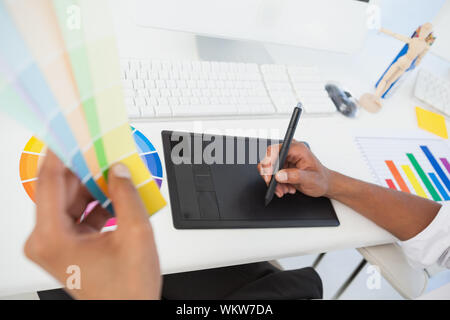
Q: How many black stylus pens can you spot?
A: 1